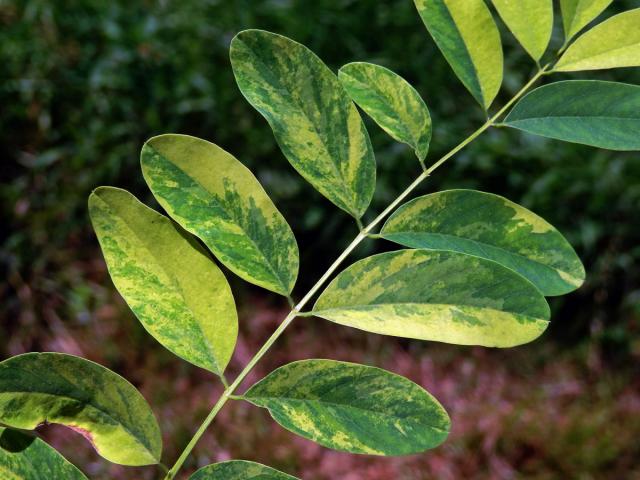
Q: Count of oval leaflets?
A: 15